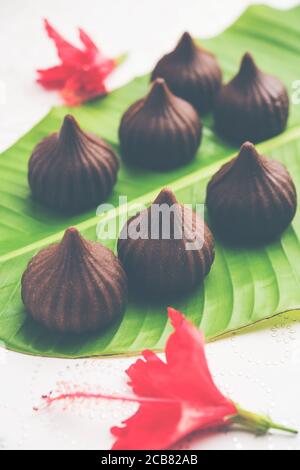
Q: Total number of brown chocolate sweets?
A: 7